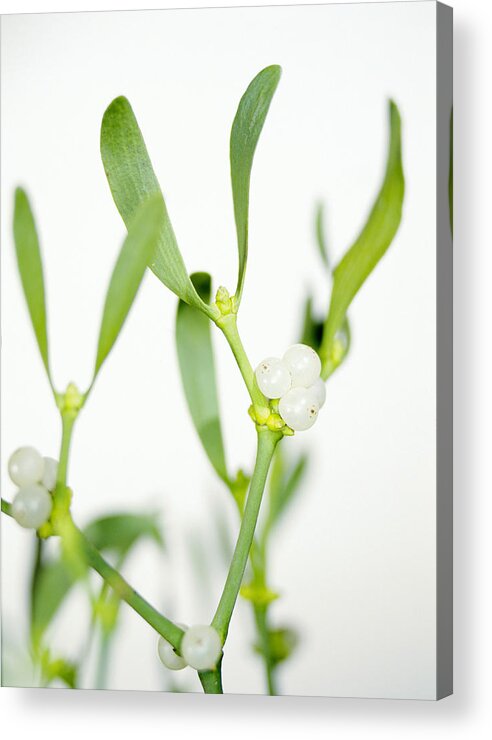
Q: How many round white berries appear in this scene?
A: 9